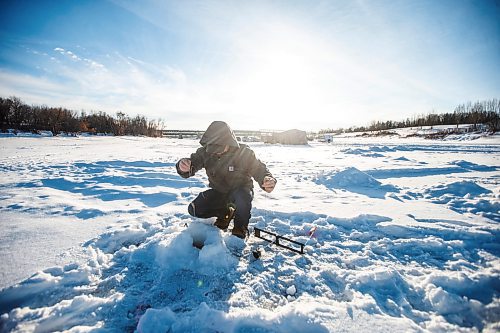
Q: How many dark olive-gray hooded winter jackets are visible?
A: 1